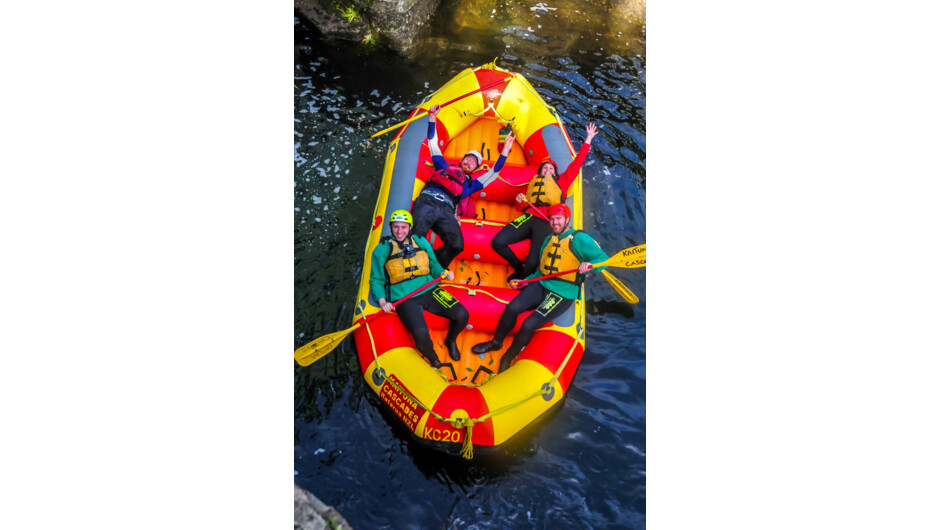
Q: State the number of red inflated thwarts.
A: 3